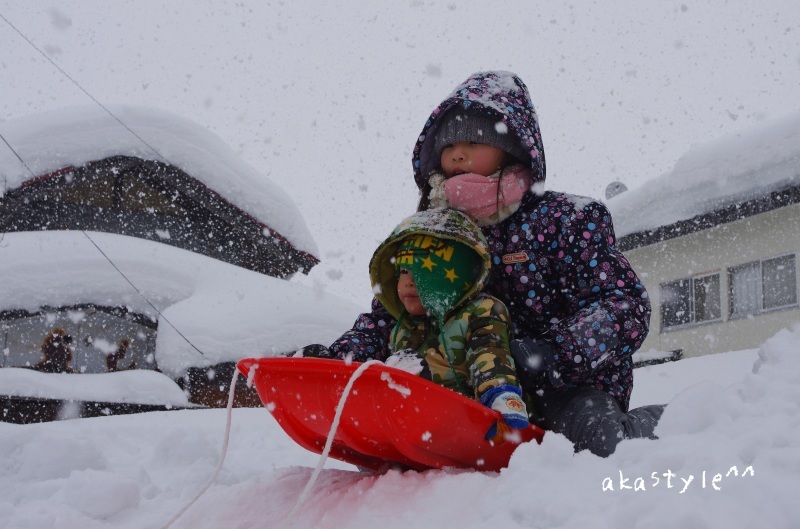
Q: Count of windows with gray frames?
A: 2